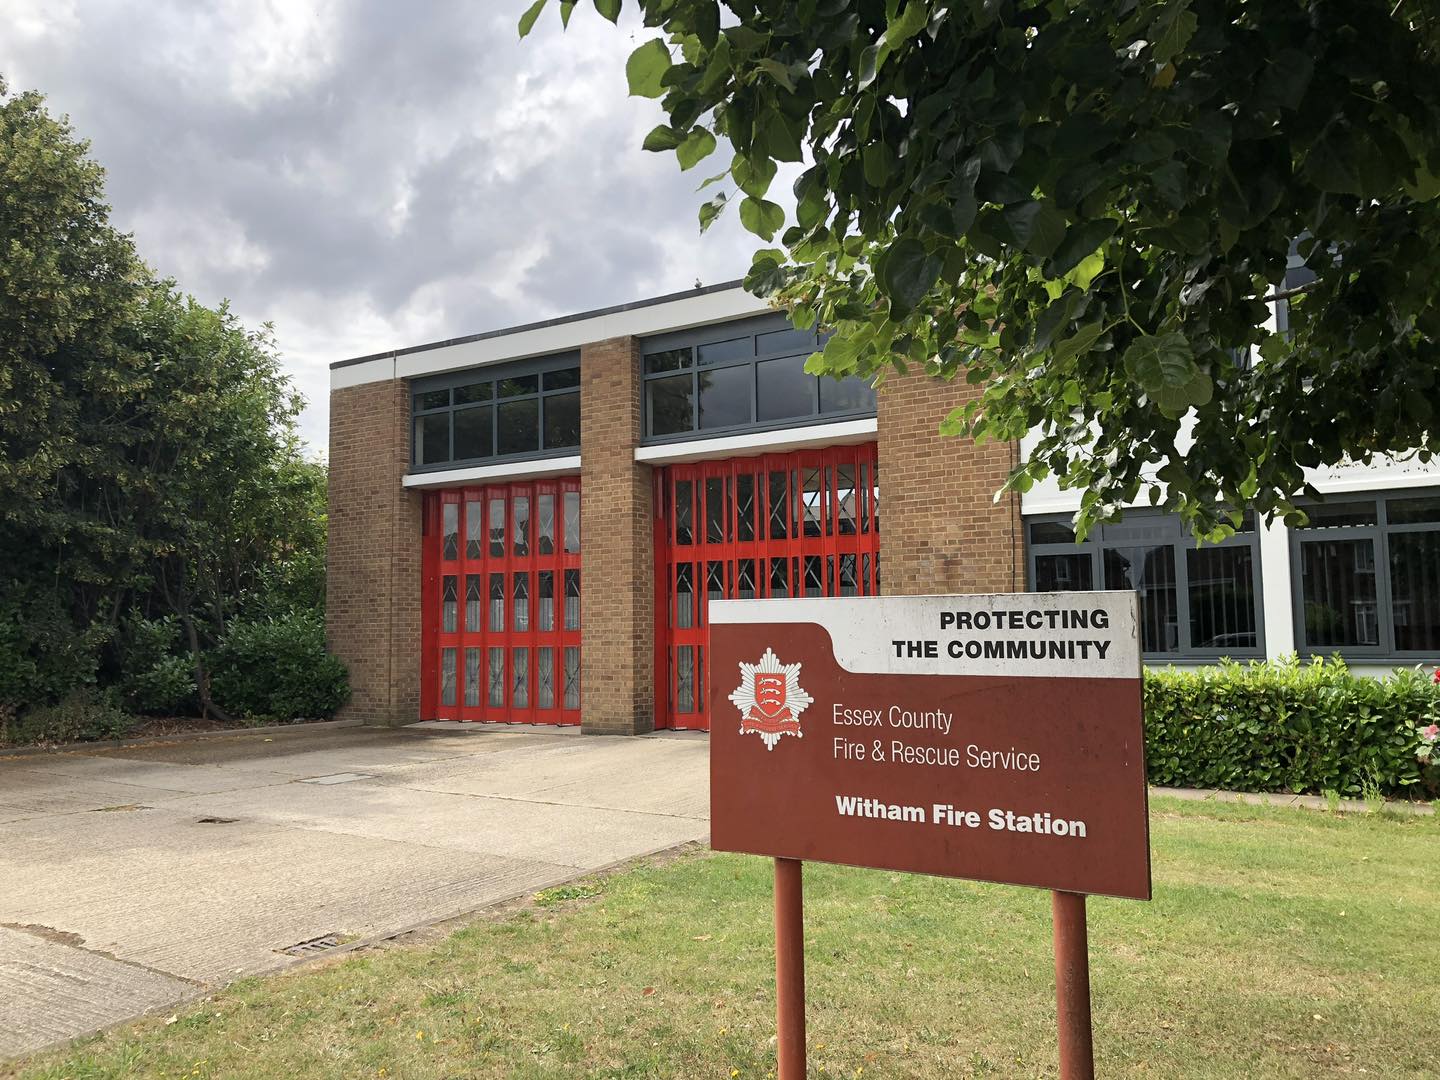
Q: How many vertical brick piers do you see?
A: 3